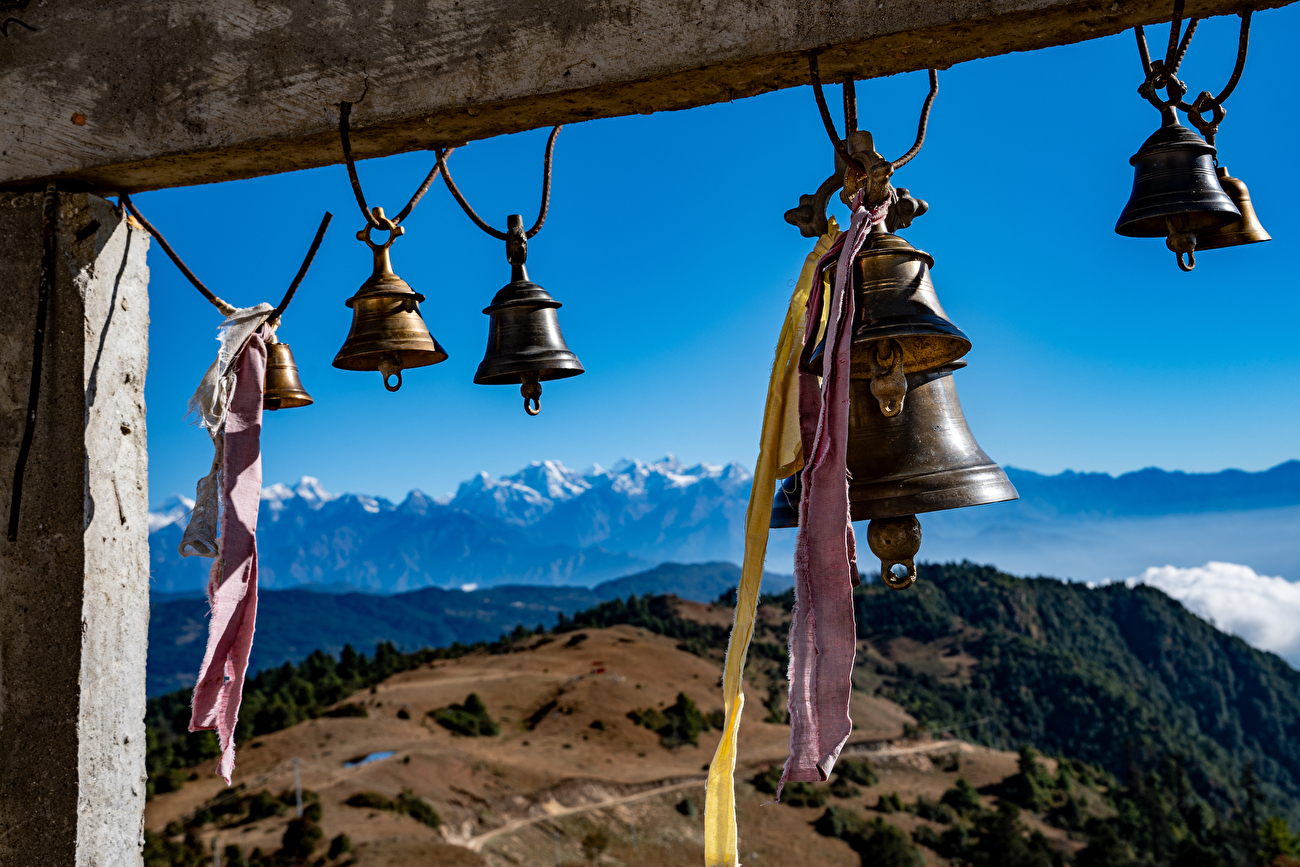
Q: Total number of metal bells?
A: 7